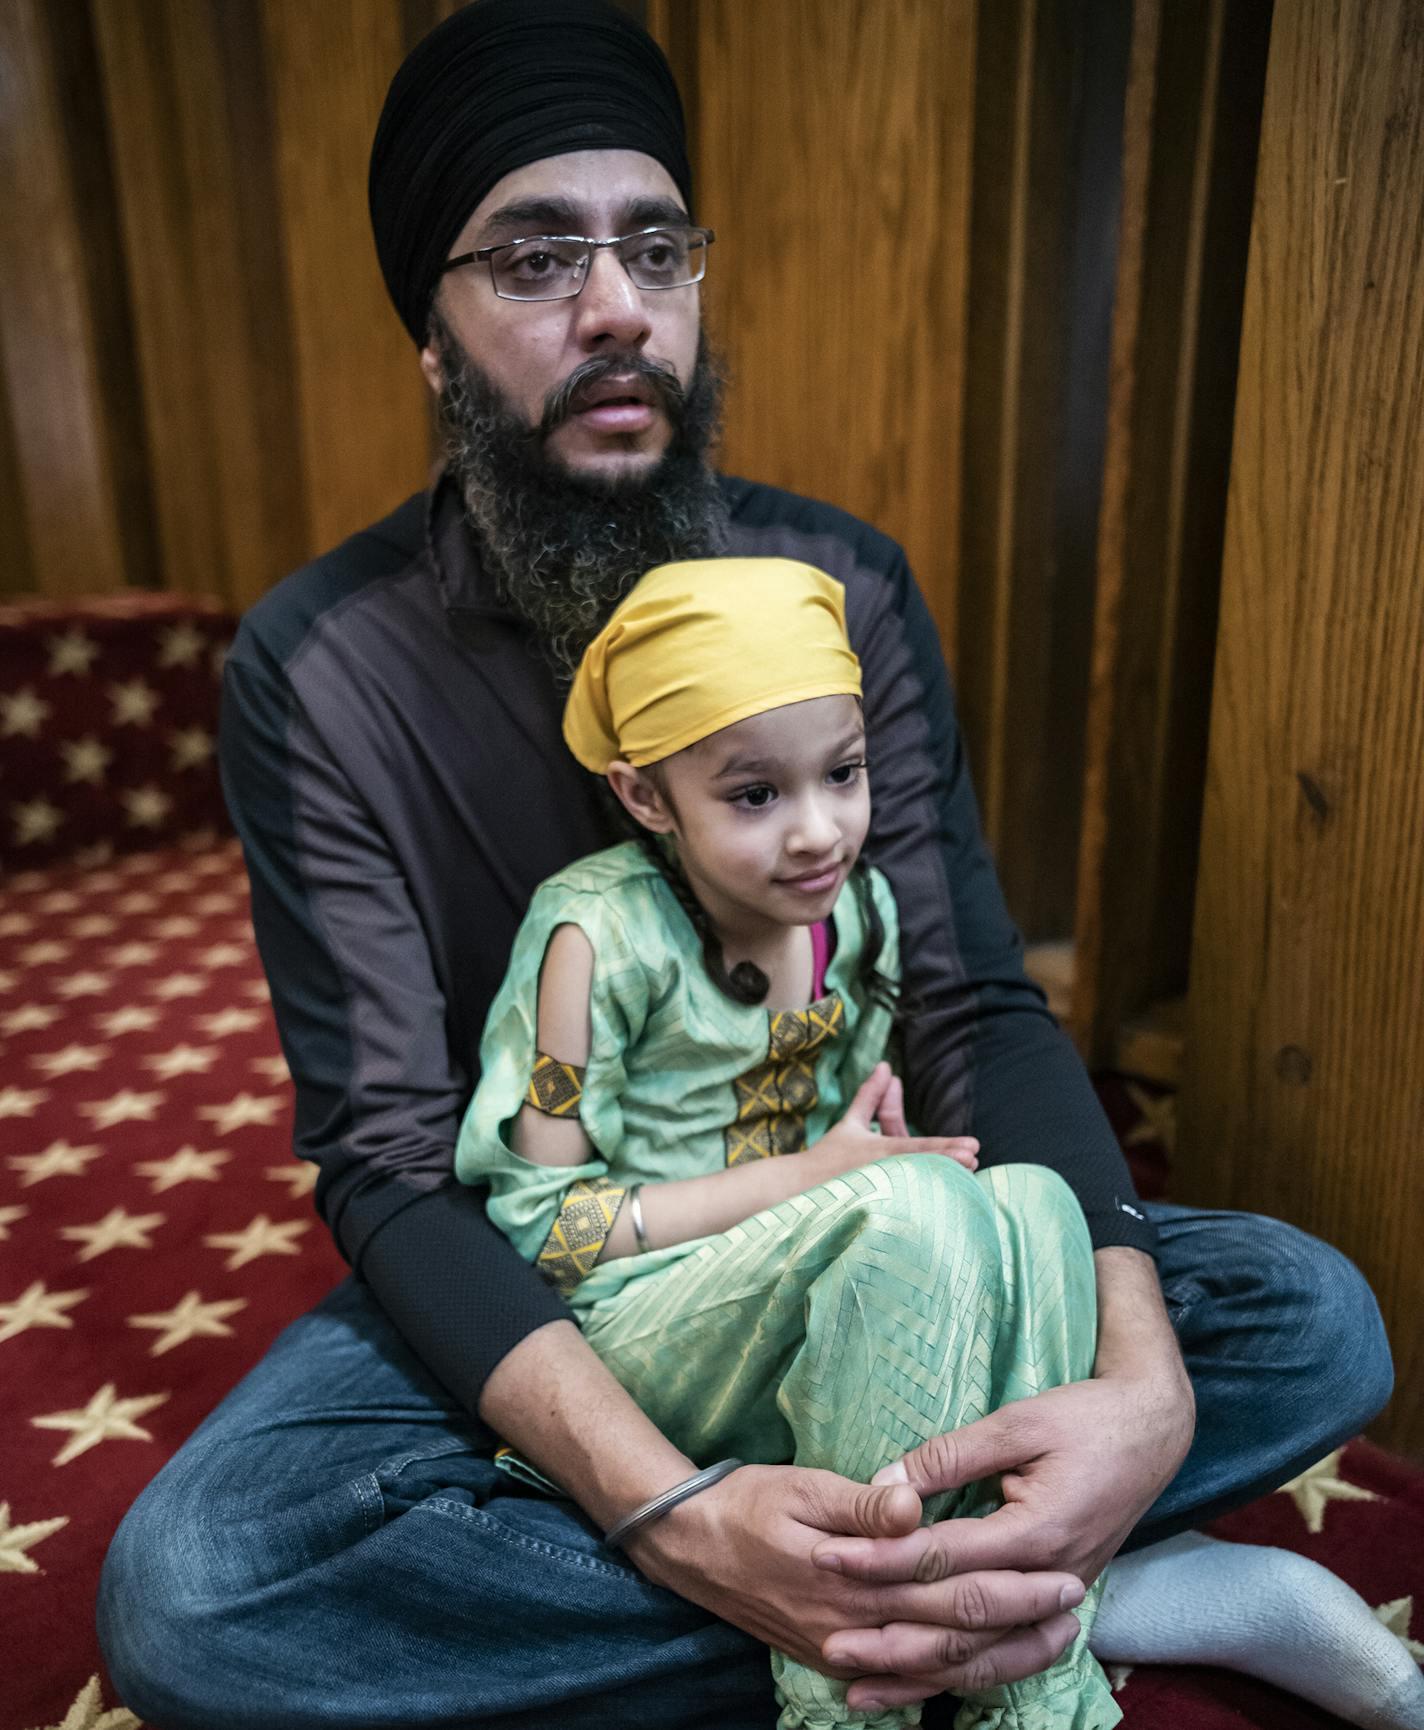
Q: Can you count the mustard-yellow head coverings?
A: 1